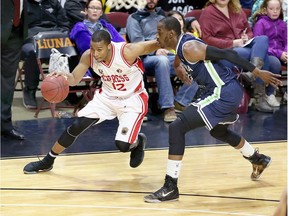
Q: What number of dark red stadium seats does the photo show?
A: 3